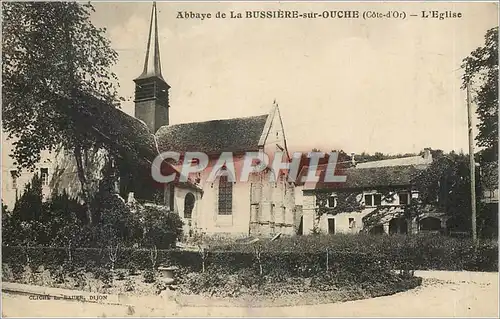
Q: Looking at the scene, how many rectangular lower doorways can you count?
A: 1